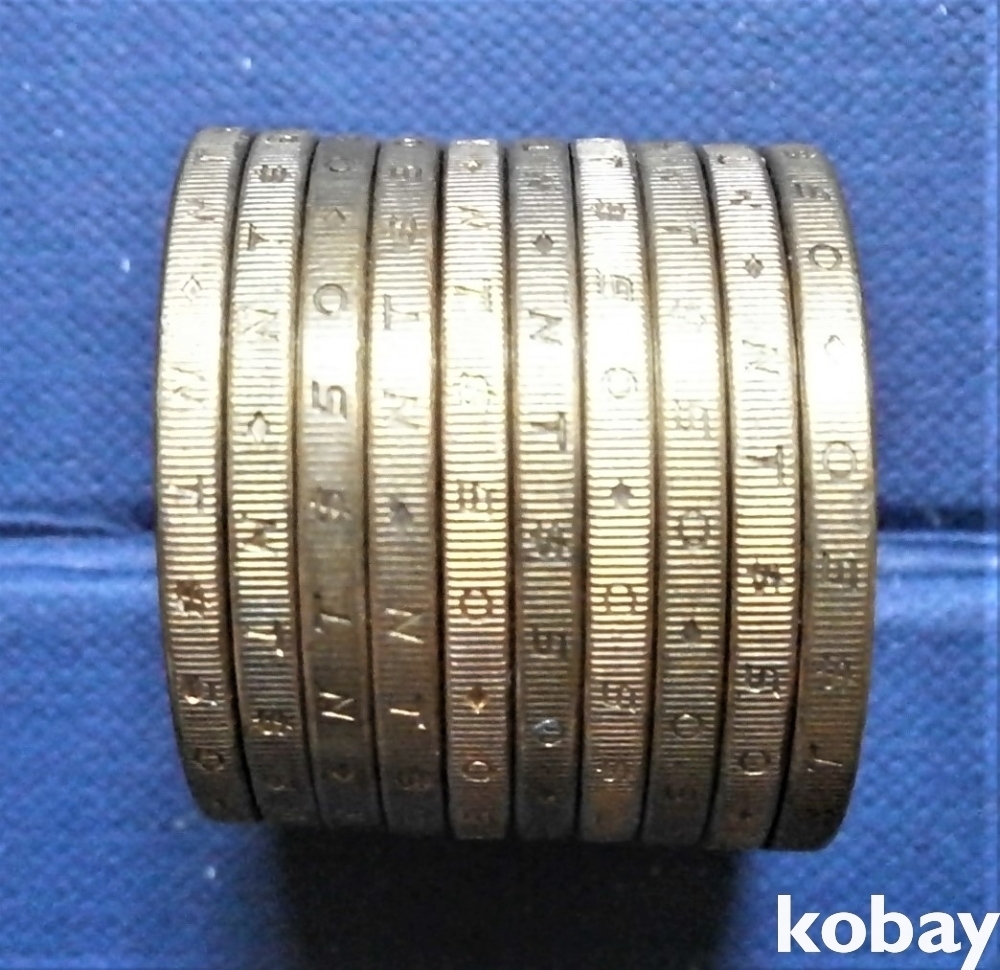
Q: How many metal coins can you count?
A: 10